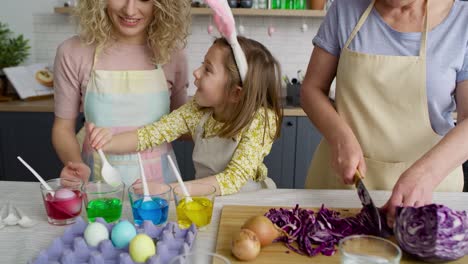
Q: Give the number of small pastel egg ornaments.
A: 4